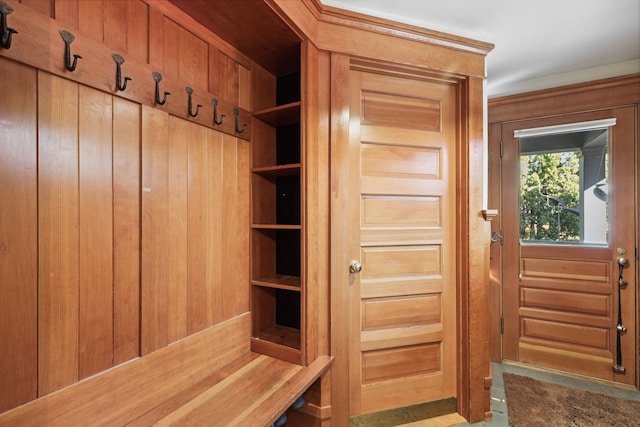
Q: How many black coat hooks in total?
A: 7